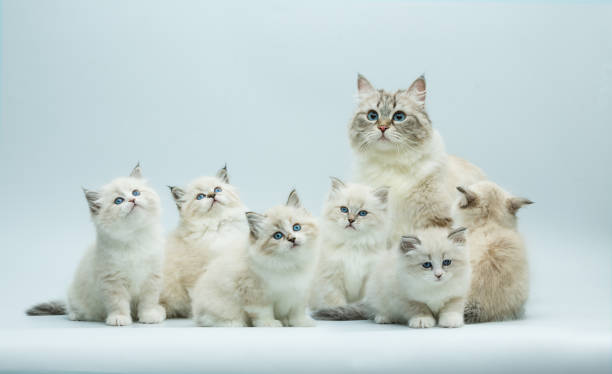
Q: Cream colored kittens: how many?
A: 6